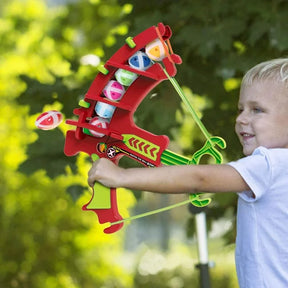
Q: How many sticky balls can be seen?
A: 7